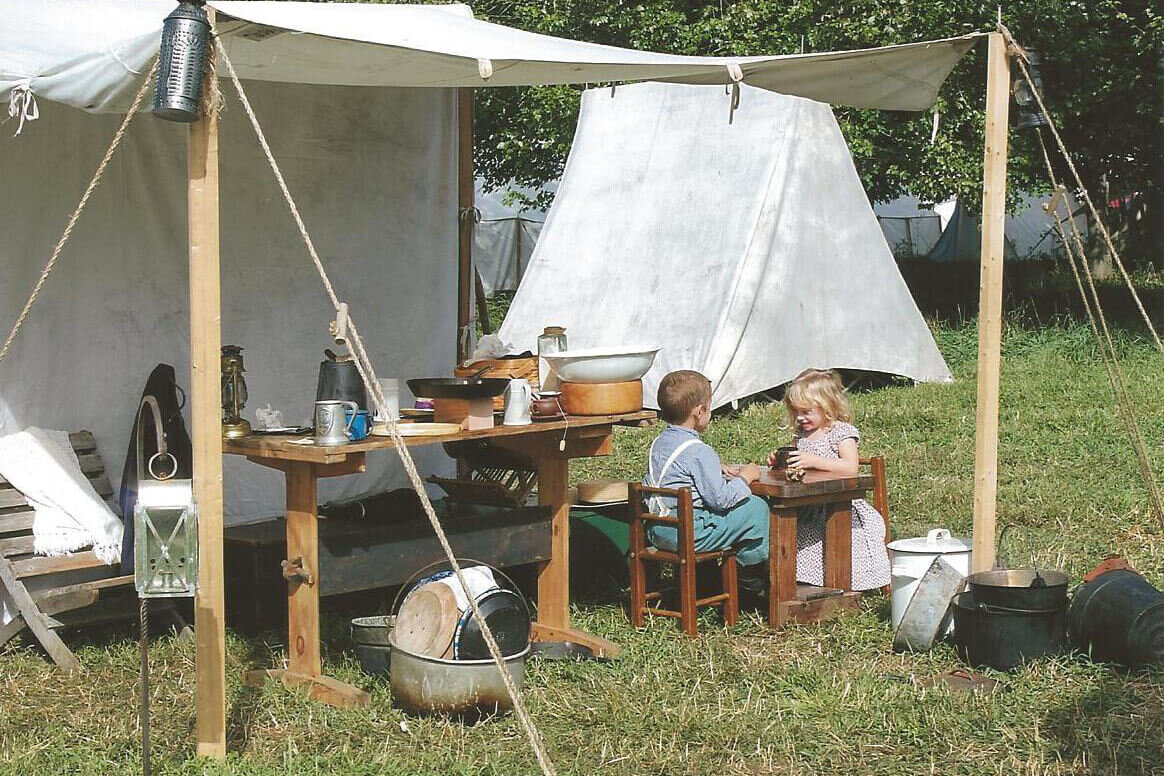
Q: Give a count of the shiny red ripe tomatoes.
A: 0